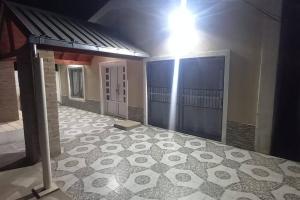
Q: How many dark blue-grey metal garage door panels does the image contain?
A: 2